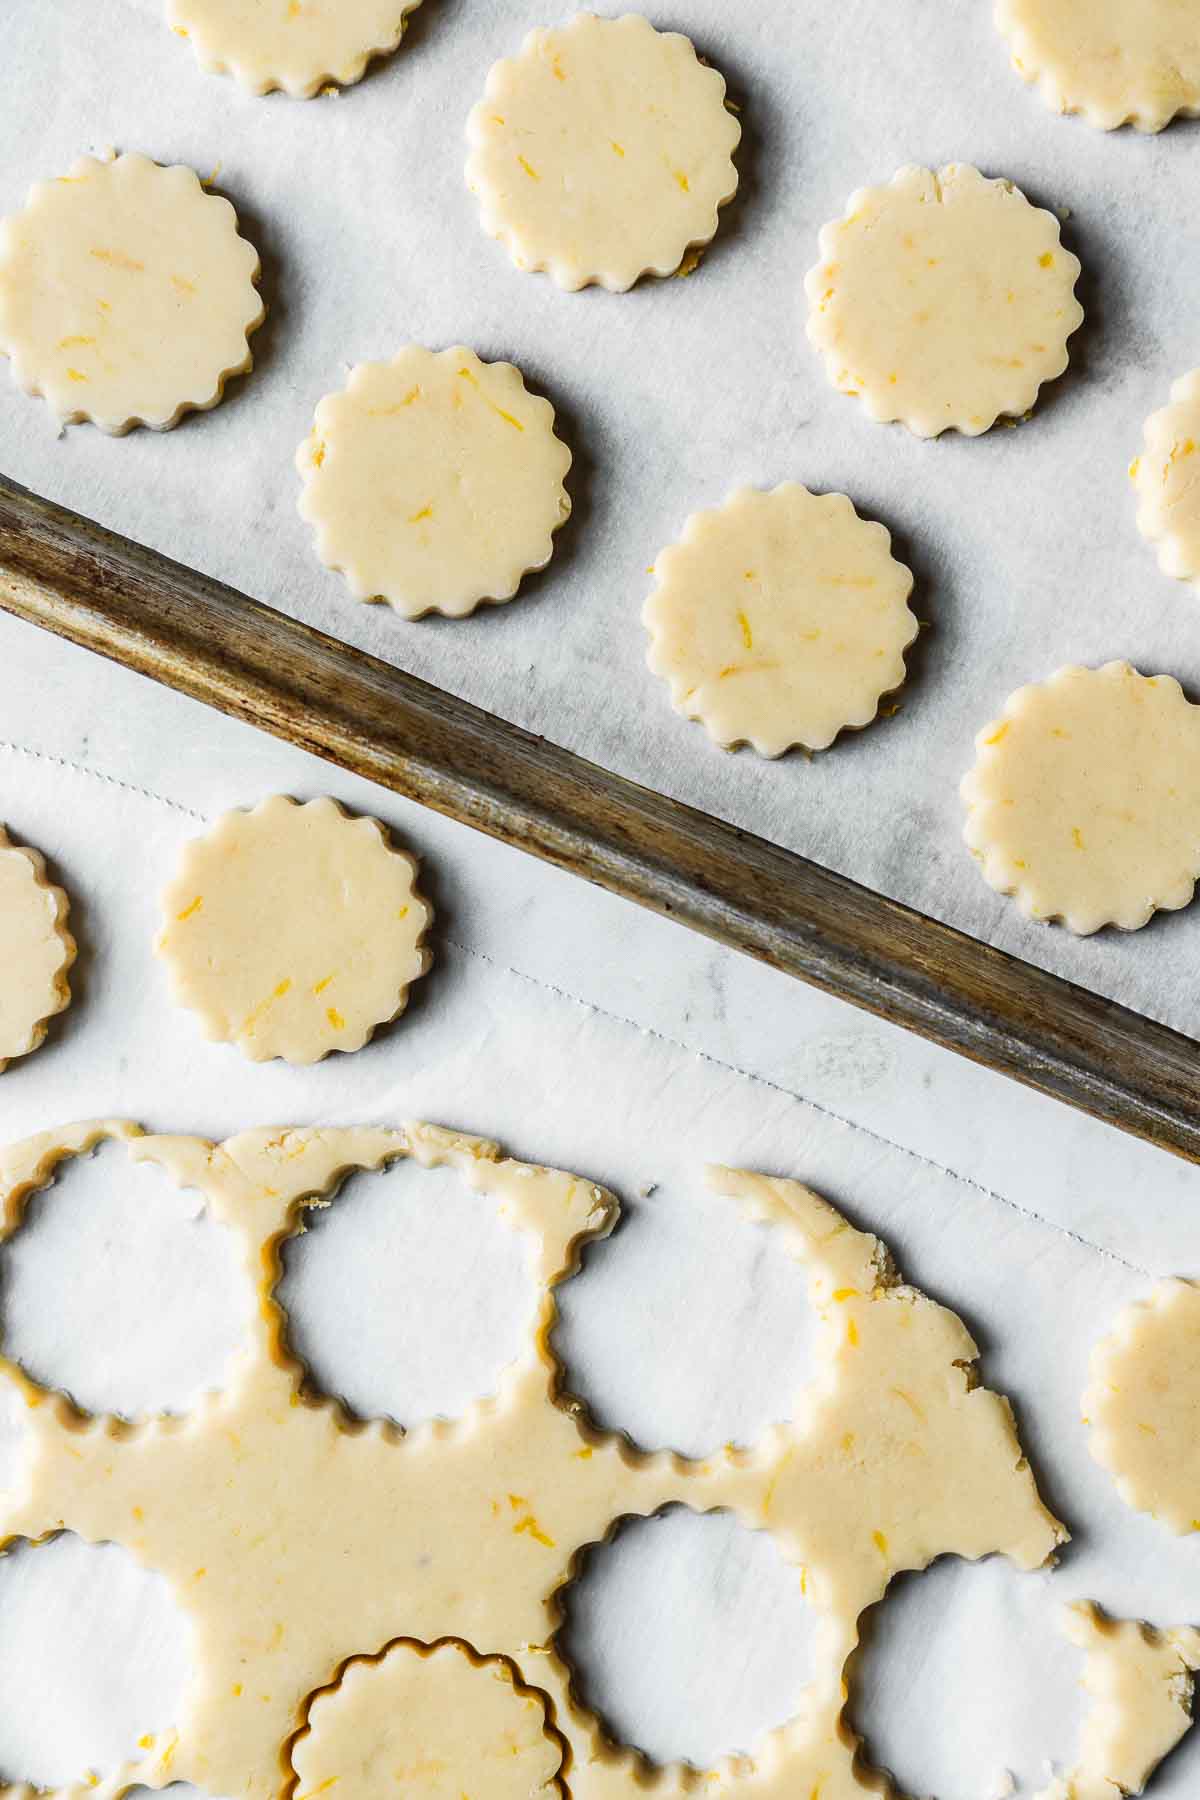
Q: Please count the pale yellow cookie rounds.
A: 13